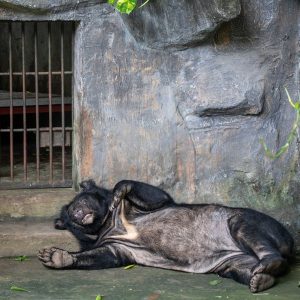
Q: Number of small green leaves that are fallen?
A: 5